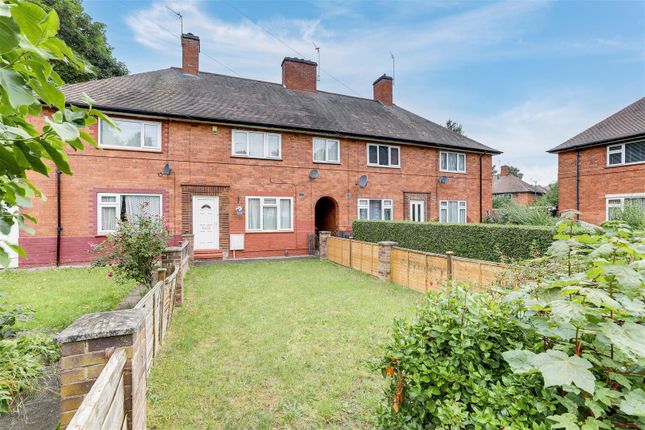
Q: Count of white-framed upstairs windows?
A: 6